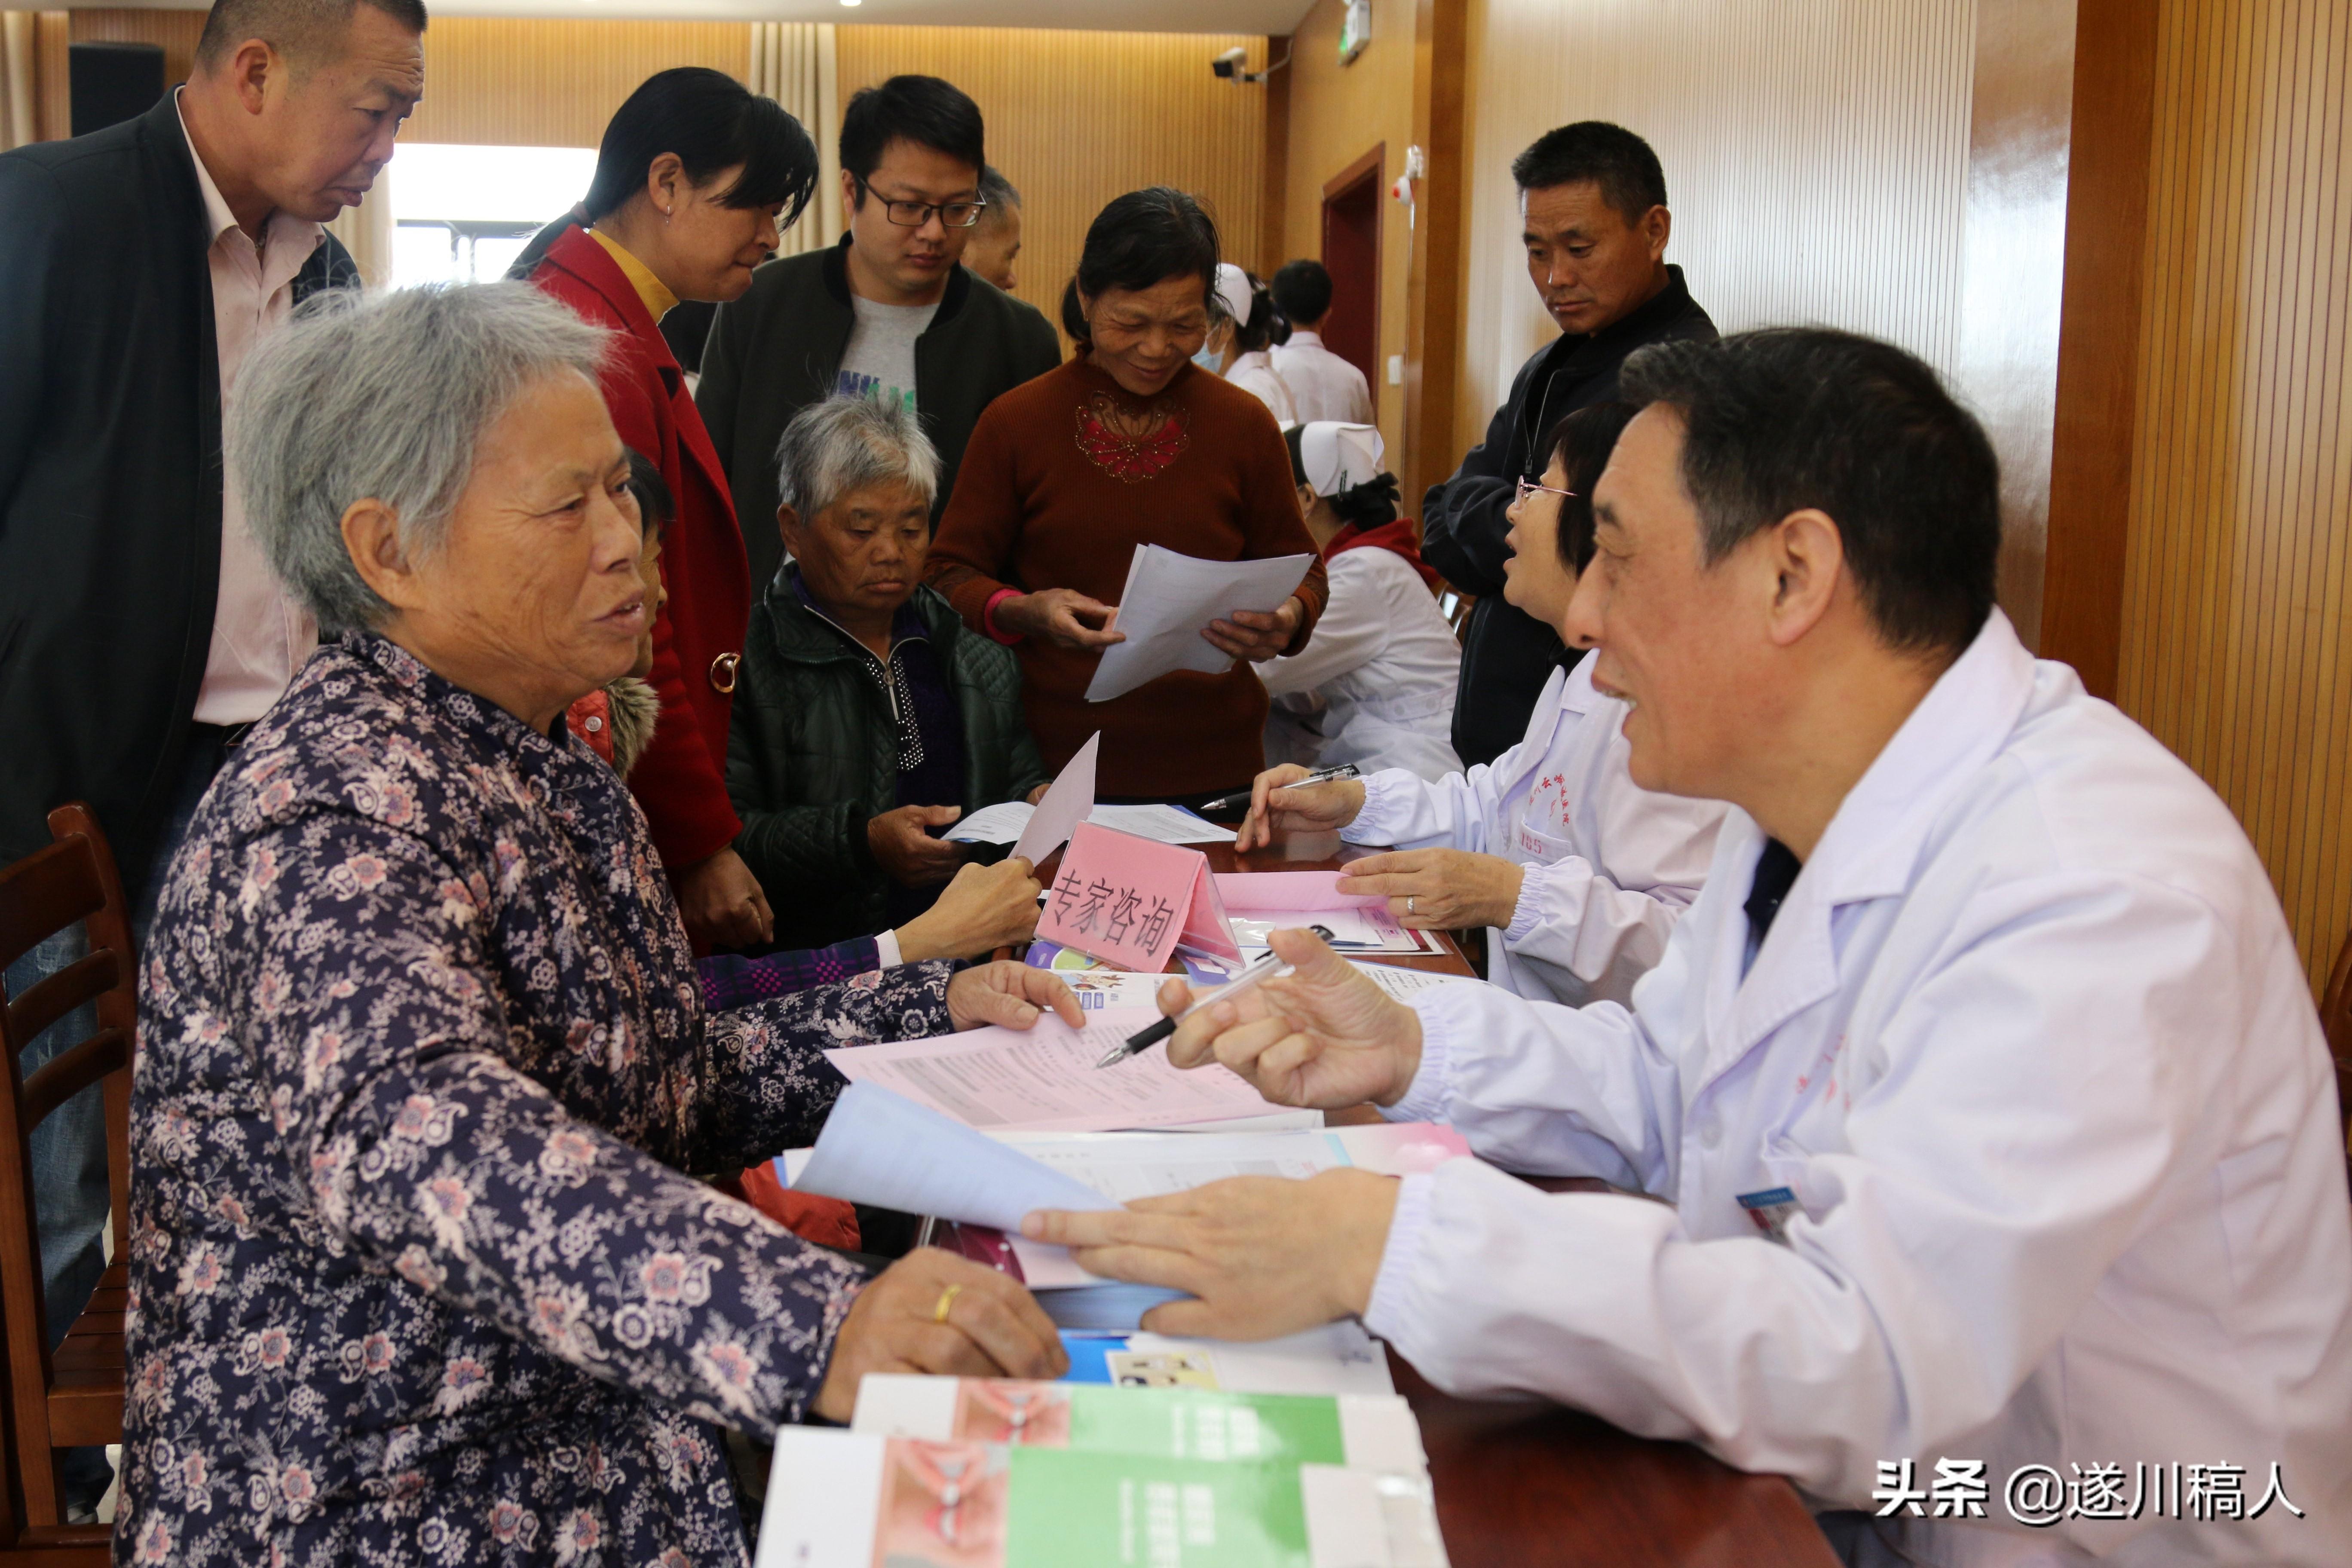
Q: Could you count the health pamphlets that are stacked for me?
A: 2